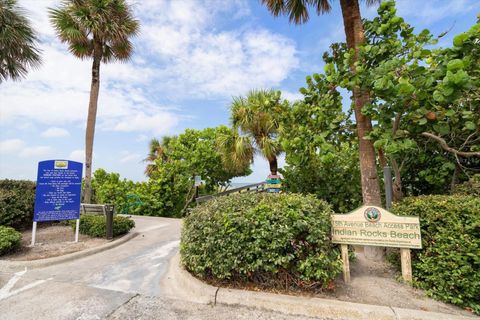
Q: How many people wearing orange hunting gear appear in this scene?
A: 0